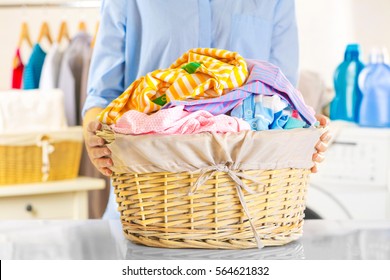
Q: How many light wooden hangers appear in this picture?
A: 5